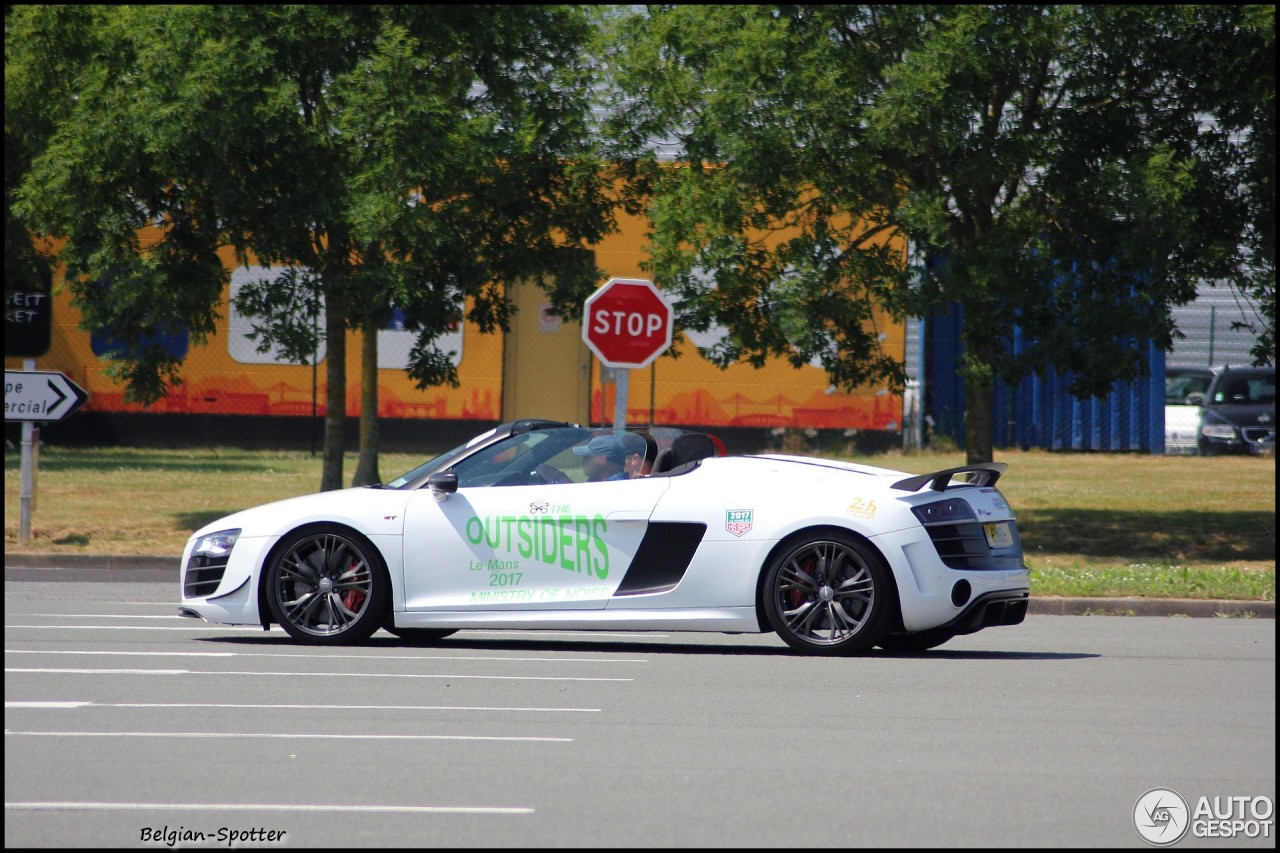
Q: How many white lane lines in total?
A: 8